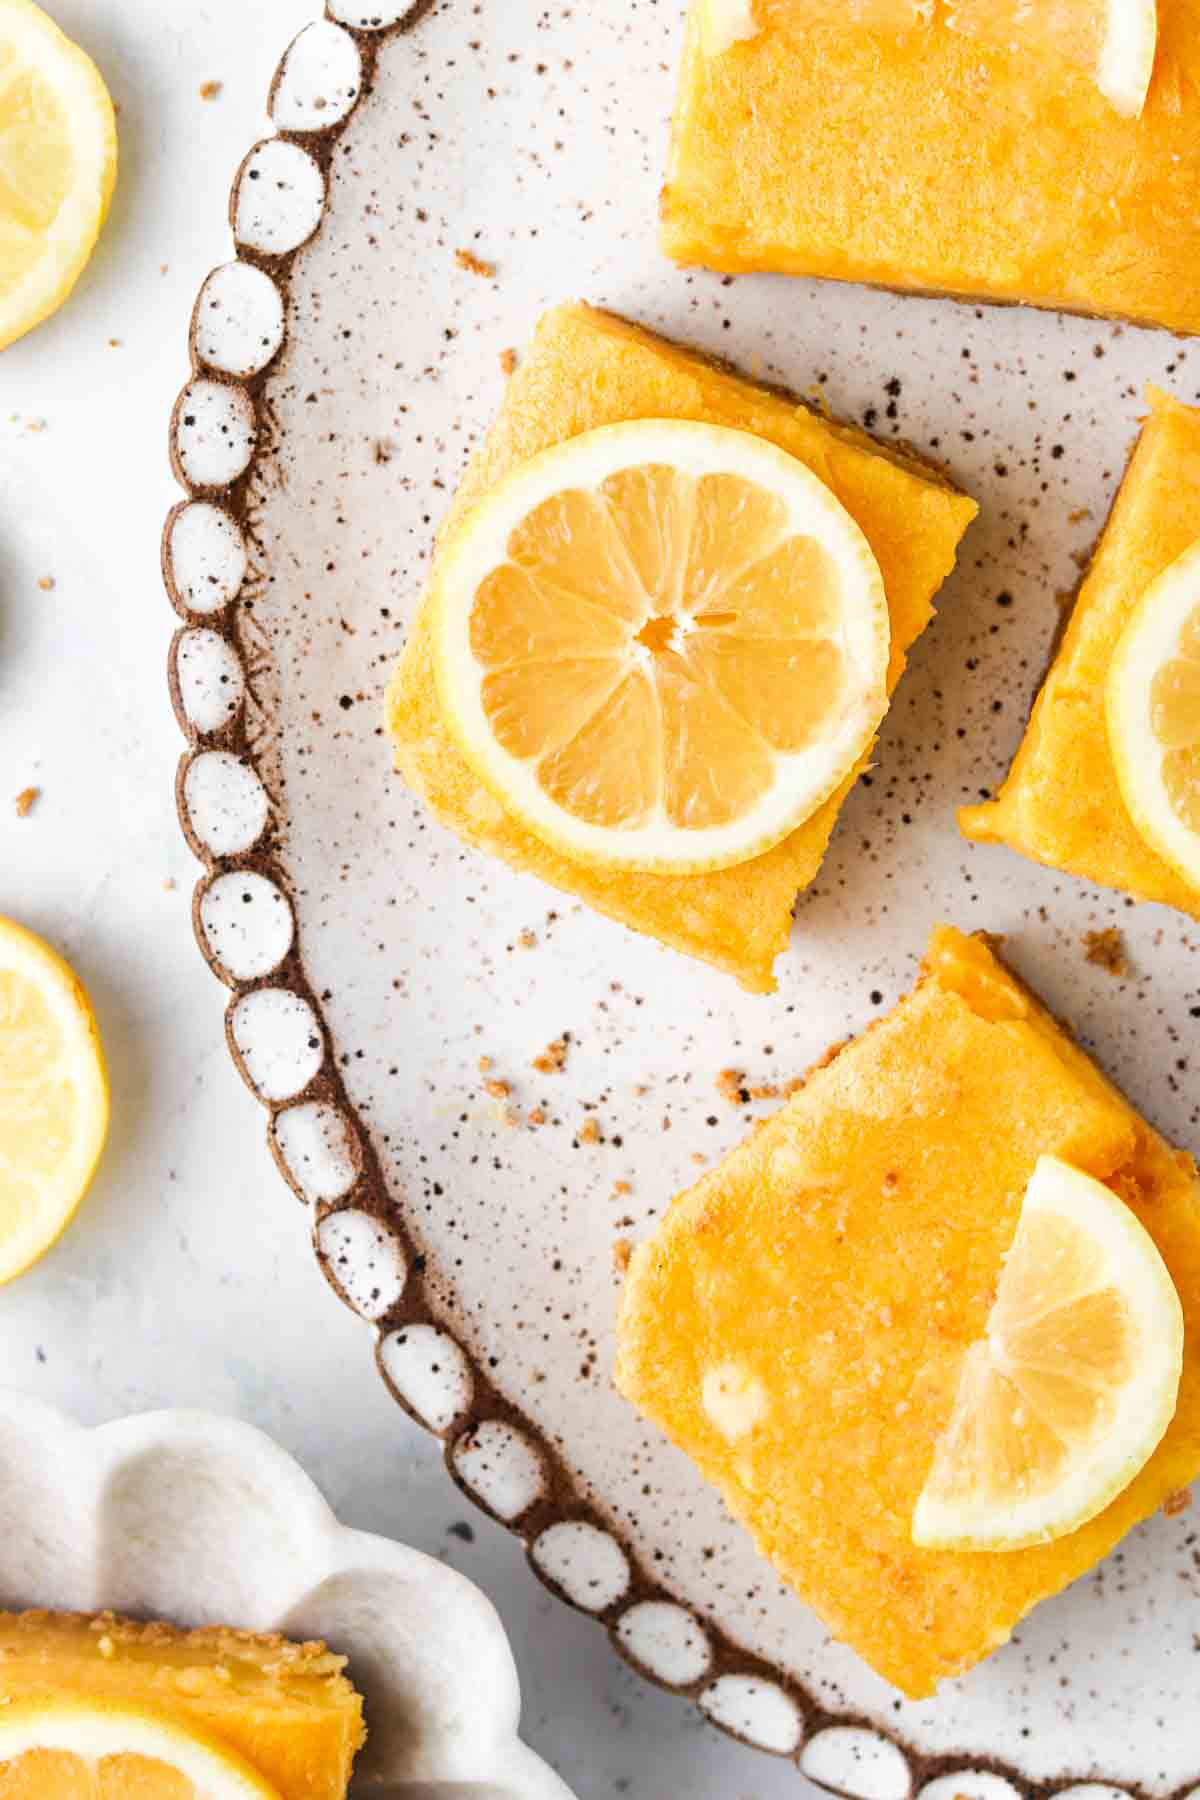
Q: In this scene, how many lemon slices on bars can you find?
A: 5